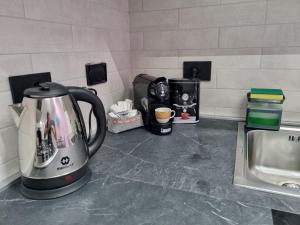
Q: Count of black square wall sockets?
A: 3